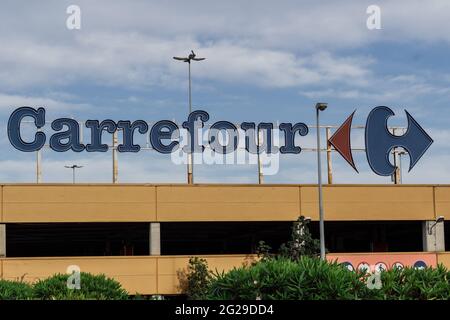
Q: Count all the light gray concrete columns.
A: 3